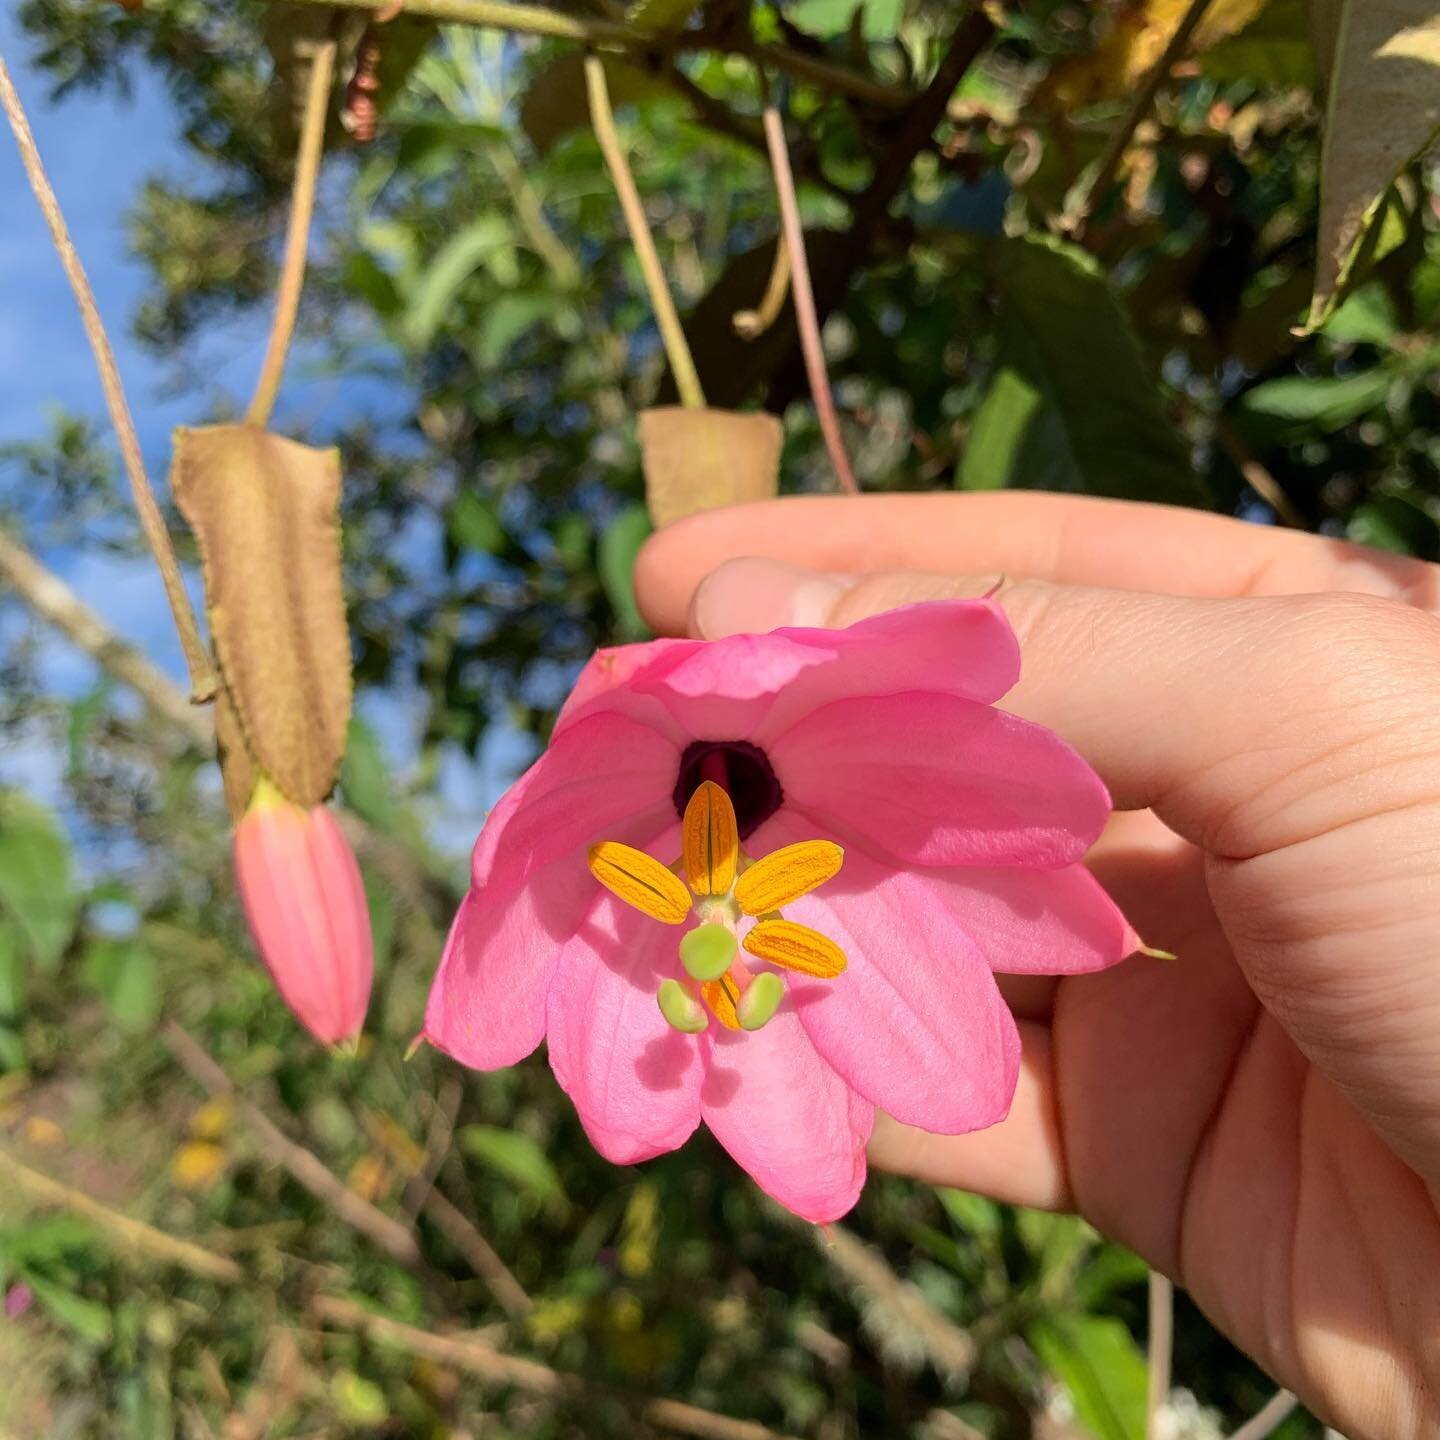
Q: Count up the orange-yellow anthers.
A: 5